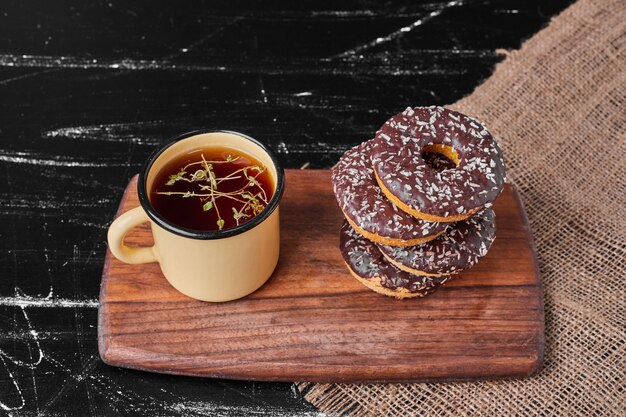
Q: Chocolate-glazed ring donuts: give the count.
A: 4